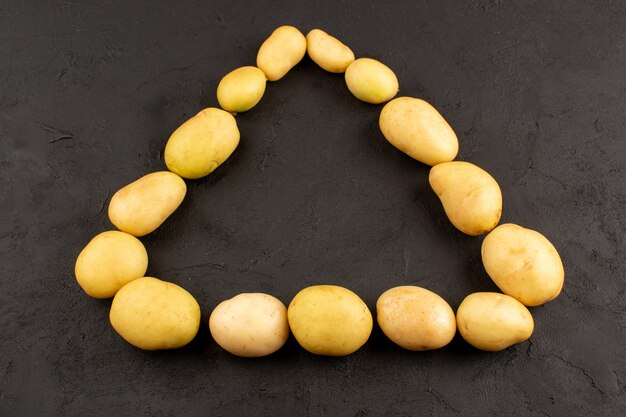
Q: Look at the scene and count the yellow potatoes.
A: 15